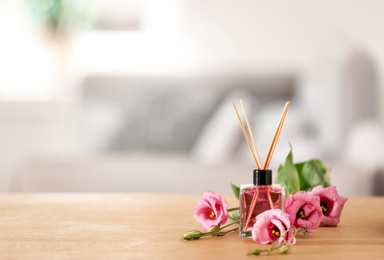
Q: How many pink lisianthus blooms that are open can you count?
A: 4